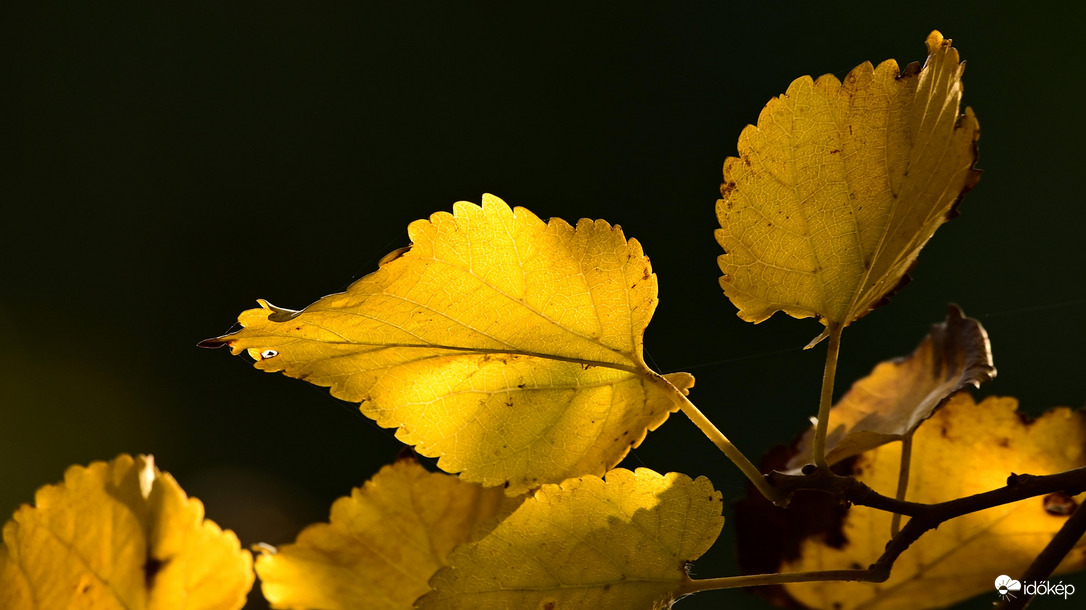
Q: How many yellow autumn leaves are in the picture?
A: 7